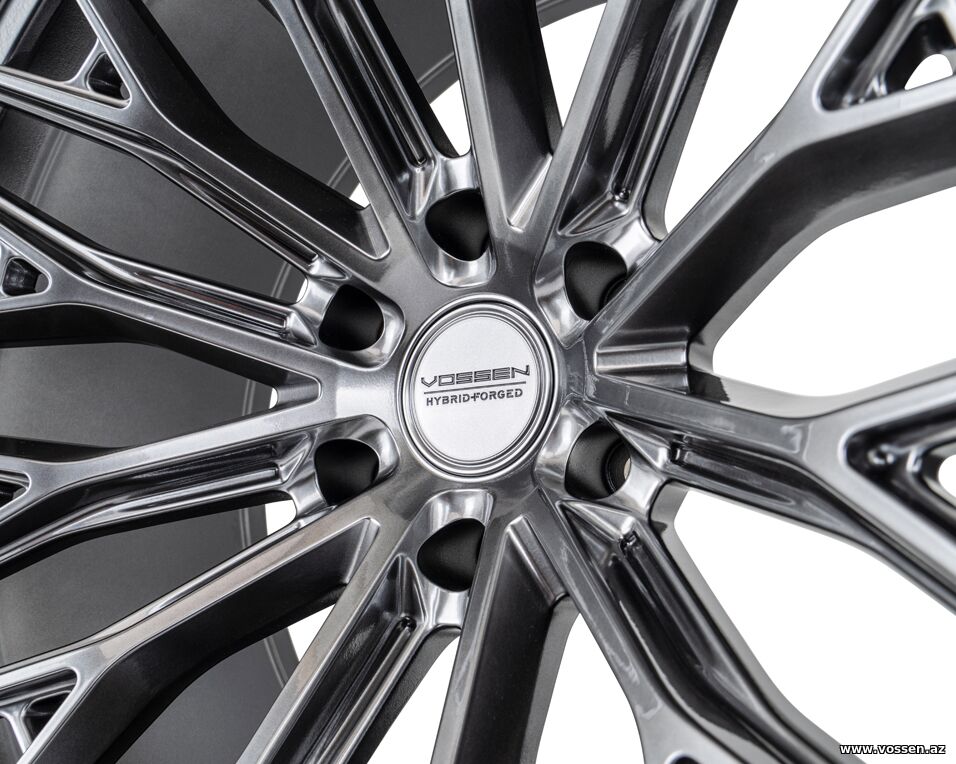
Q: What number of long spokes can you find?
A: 12